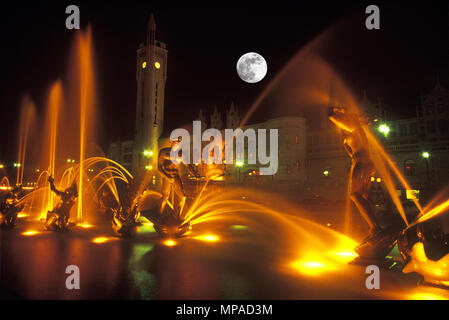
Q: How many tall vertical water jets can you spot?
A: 3